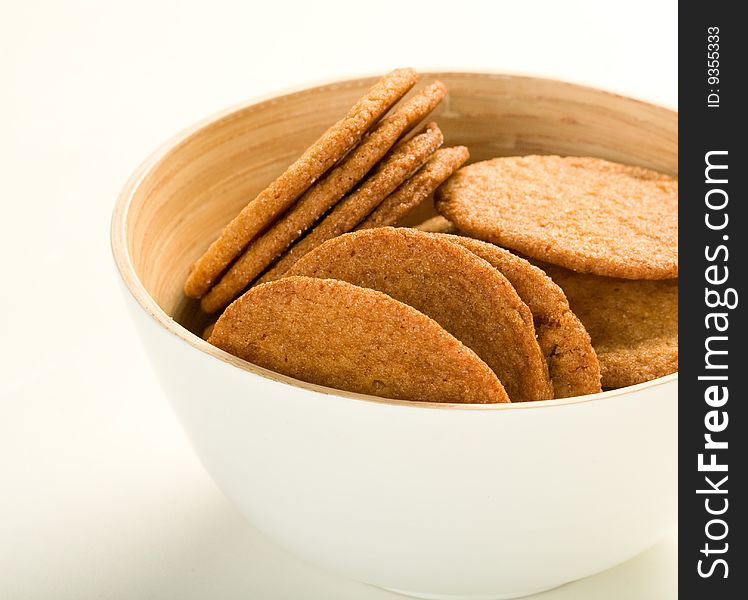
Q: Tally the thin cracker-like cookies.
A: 9